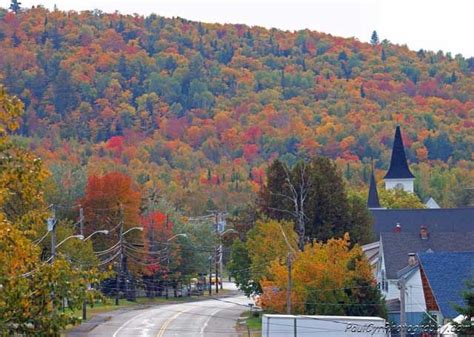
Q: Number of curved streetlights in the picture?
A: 5